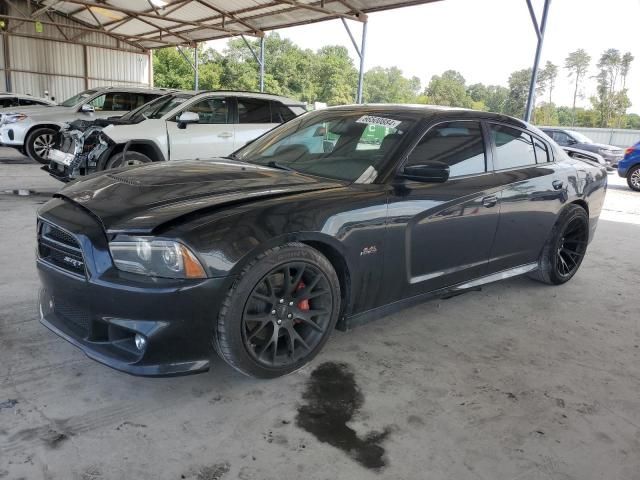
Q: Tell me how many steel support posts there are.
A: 4